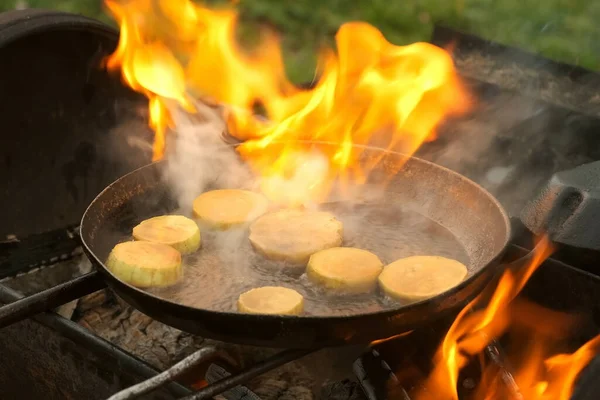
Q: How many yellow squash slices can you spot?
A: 7